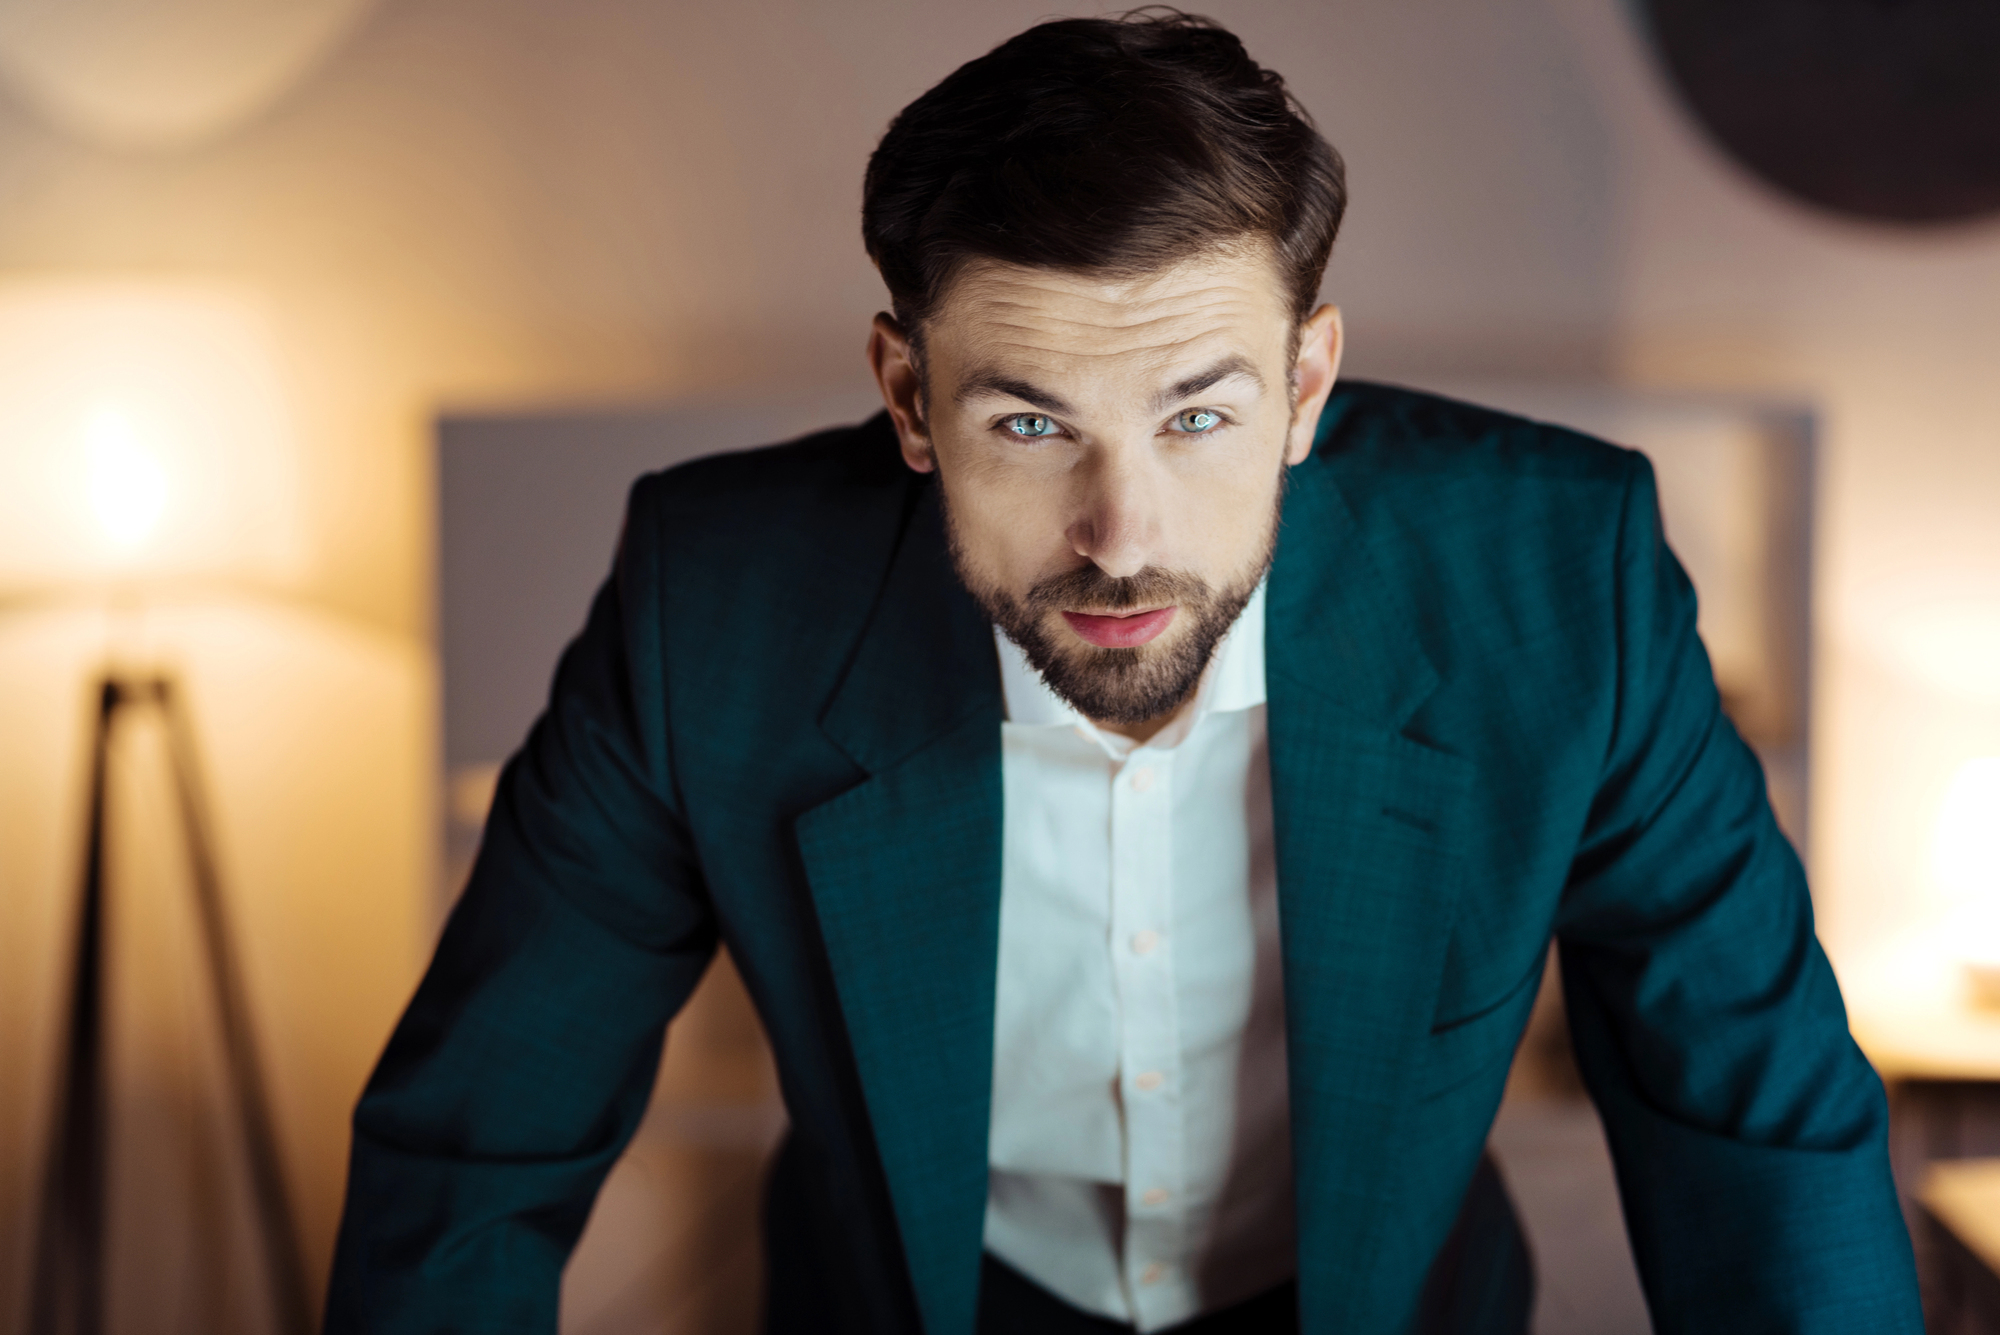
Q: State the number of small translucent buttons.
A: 5